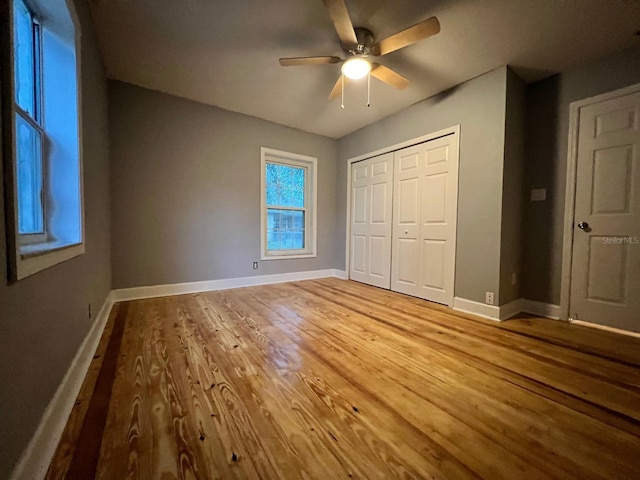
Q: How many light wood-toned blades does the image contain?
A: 5